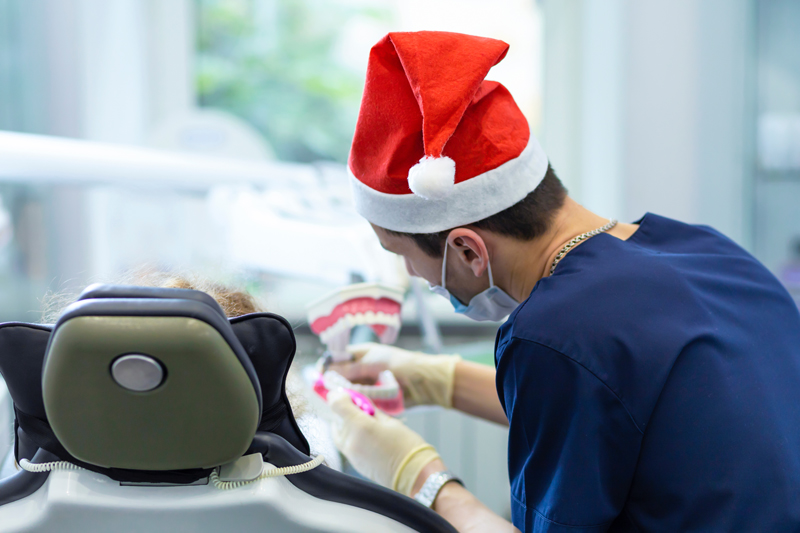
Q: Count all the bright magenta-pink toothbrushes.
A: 1